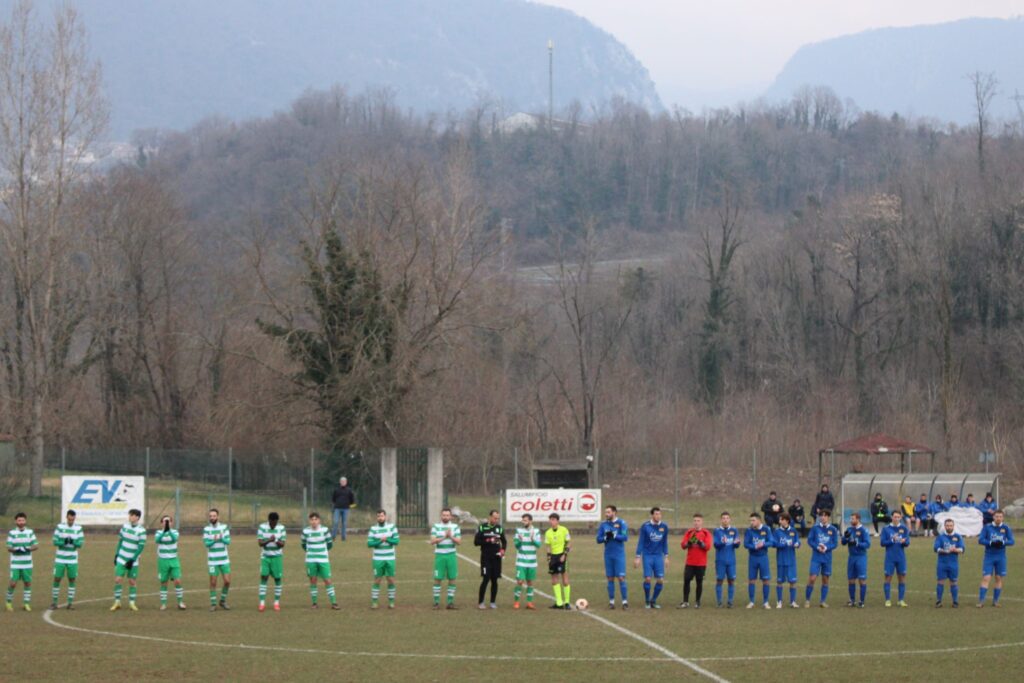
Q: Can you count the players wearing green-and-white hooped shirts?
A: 10